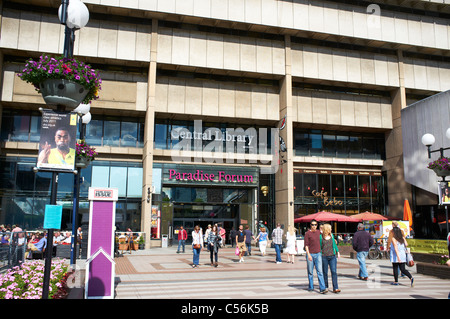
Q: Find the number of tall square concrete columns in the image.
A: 3